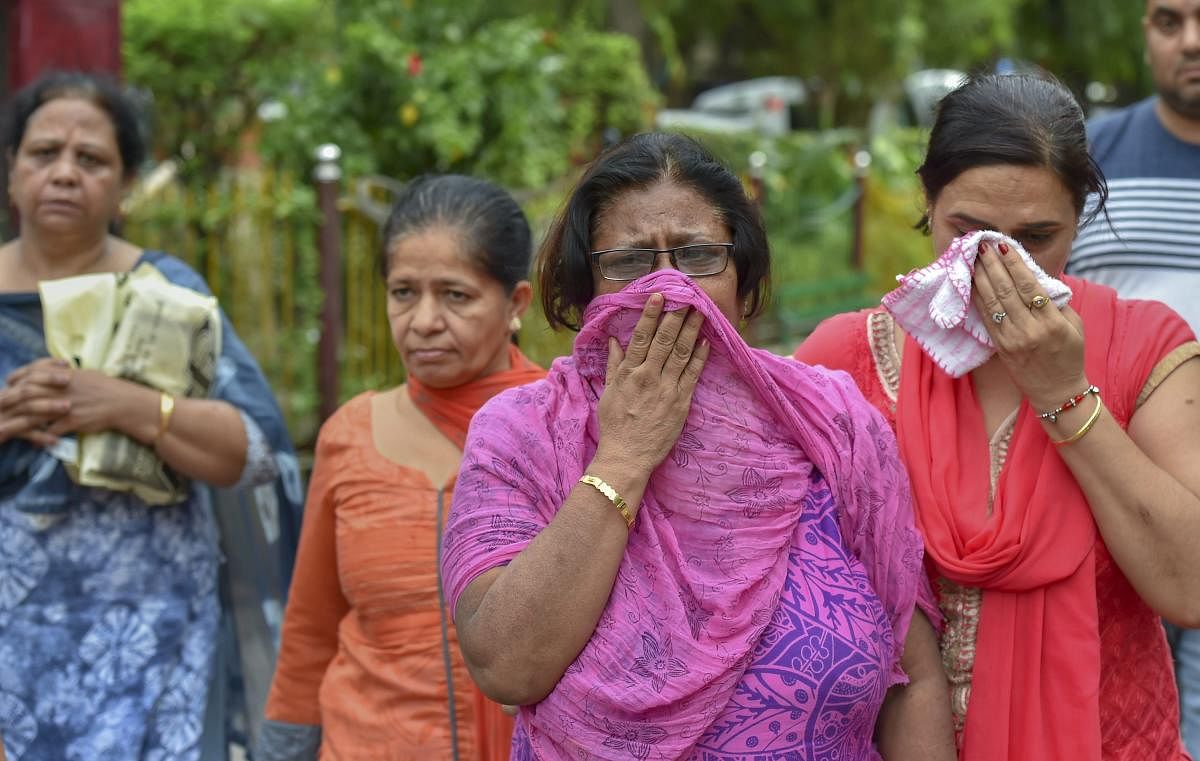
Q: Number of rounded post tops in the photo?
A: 3